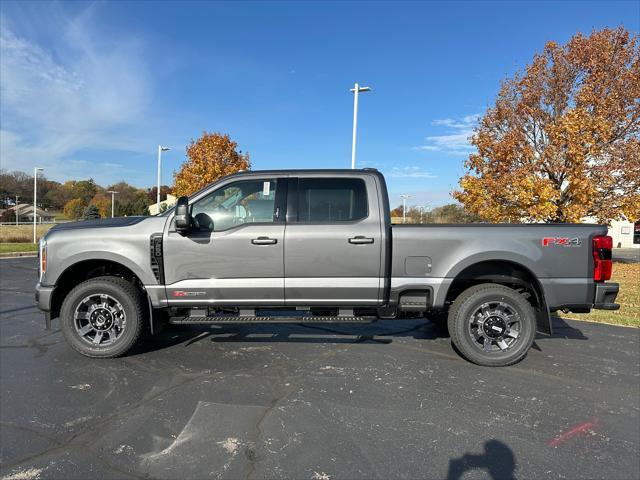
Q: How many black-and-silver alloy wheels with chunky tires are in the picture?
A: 2